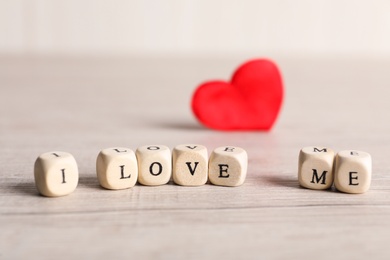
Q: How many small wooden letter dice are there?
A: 7